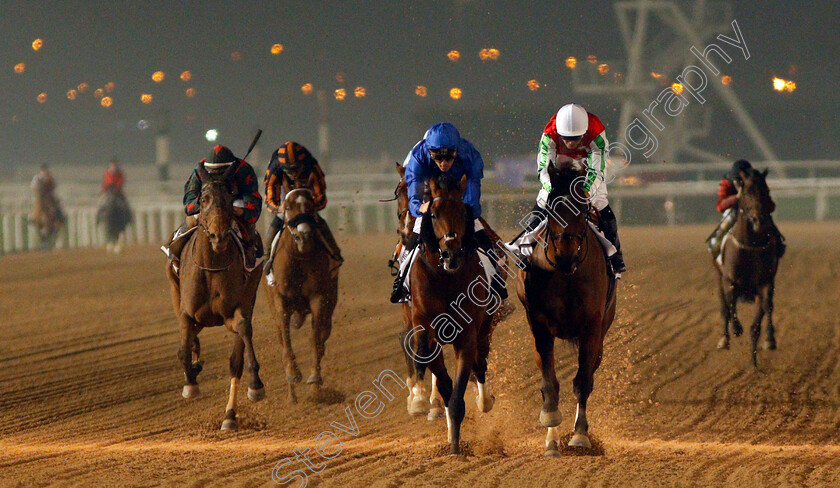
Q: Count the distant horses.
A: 2